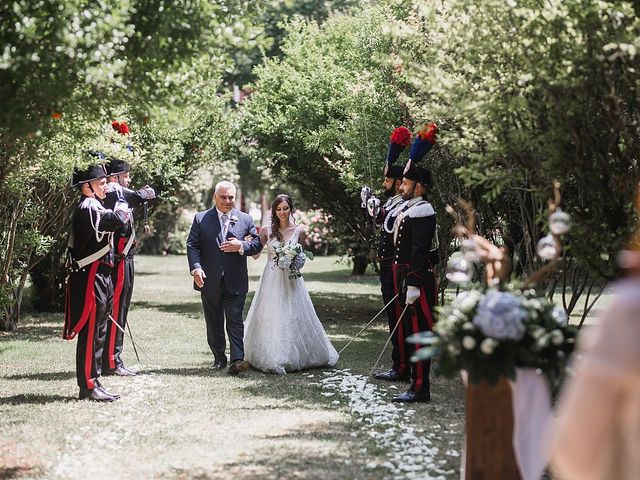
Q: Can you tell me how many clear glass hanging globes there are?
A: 4